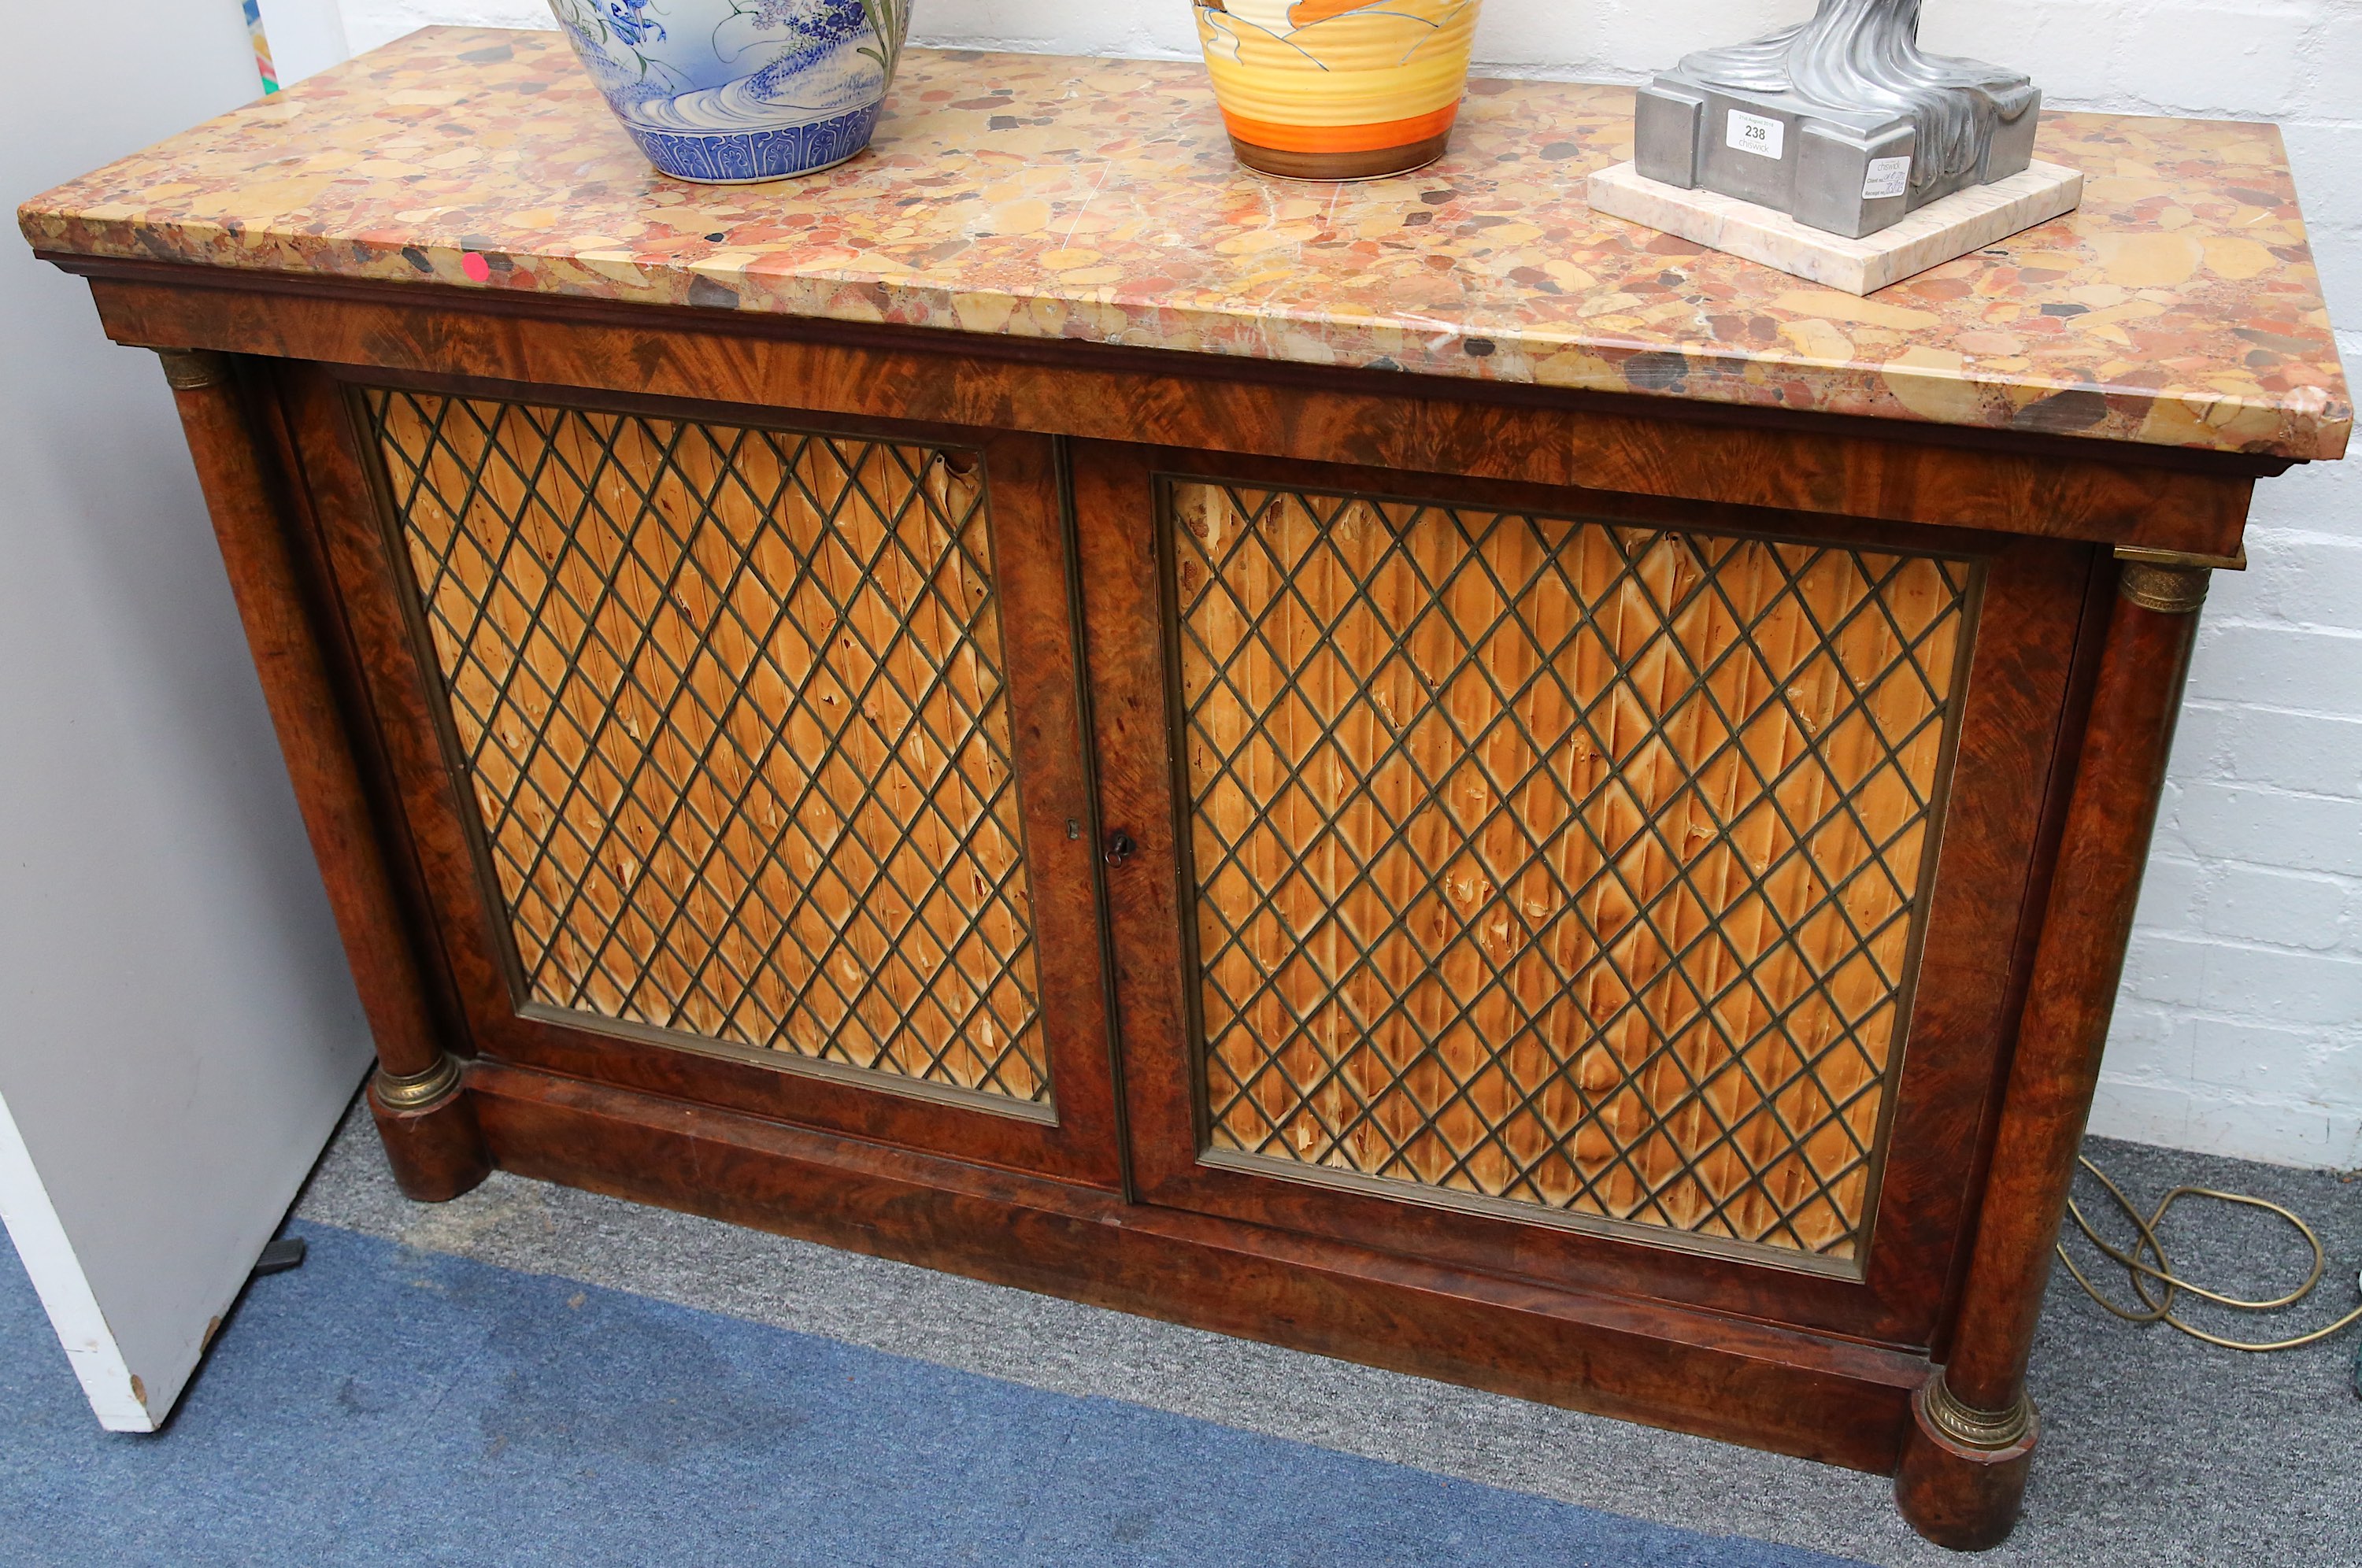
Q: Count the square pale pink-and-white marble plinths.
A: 1